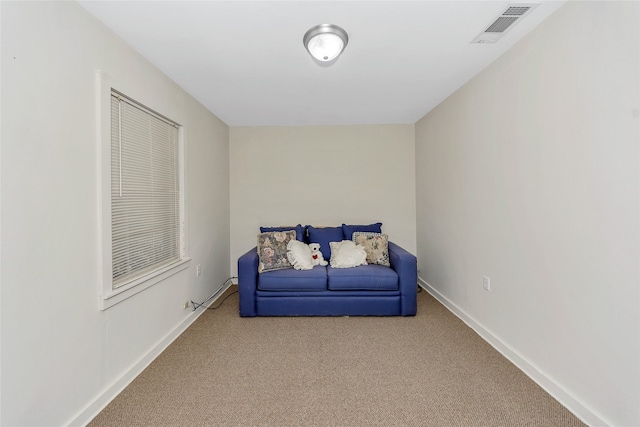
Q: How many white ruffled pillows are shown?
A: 2